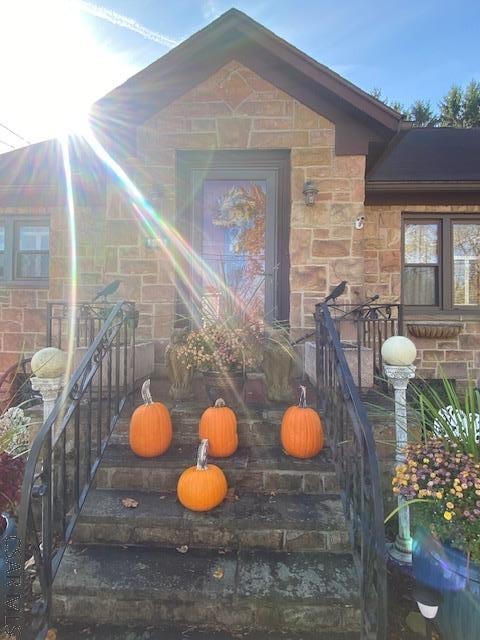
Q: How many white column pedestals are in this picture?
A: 2